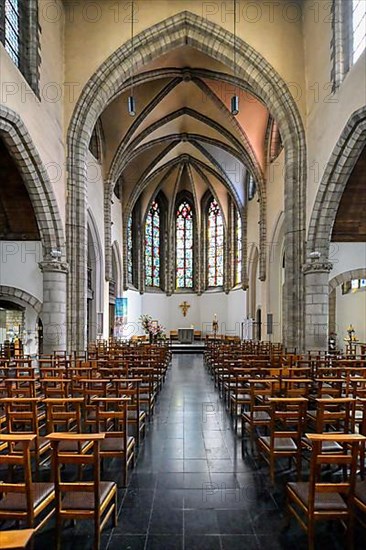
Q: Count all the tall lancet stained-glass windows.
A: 5